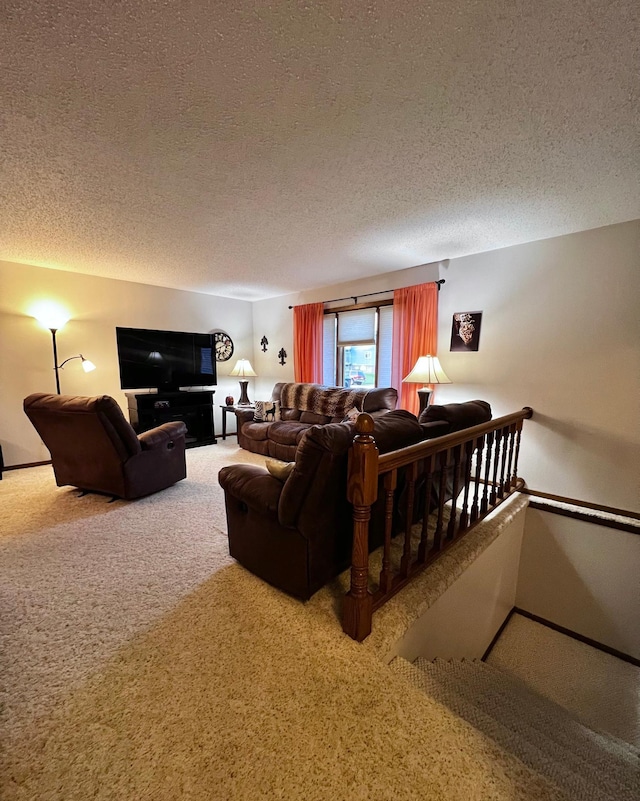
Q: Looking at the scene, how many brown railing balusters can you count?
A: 12